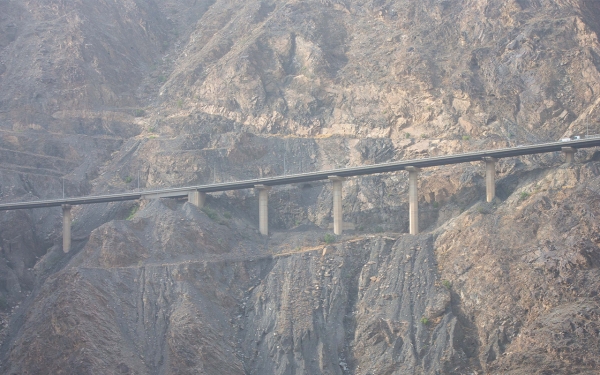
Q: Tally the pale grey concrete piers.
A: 7